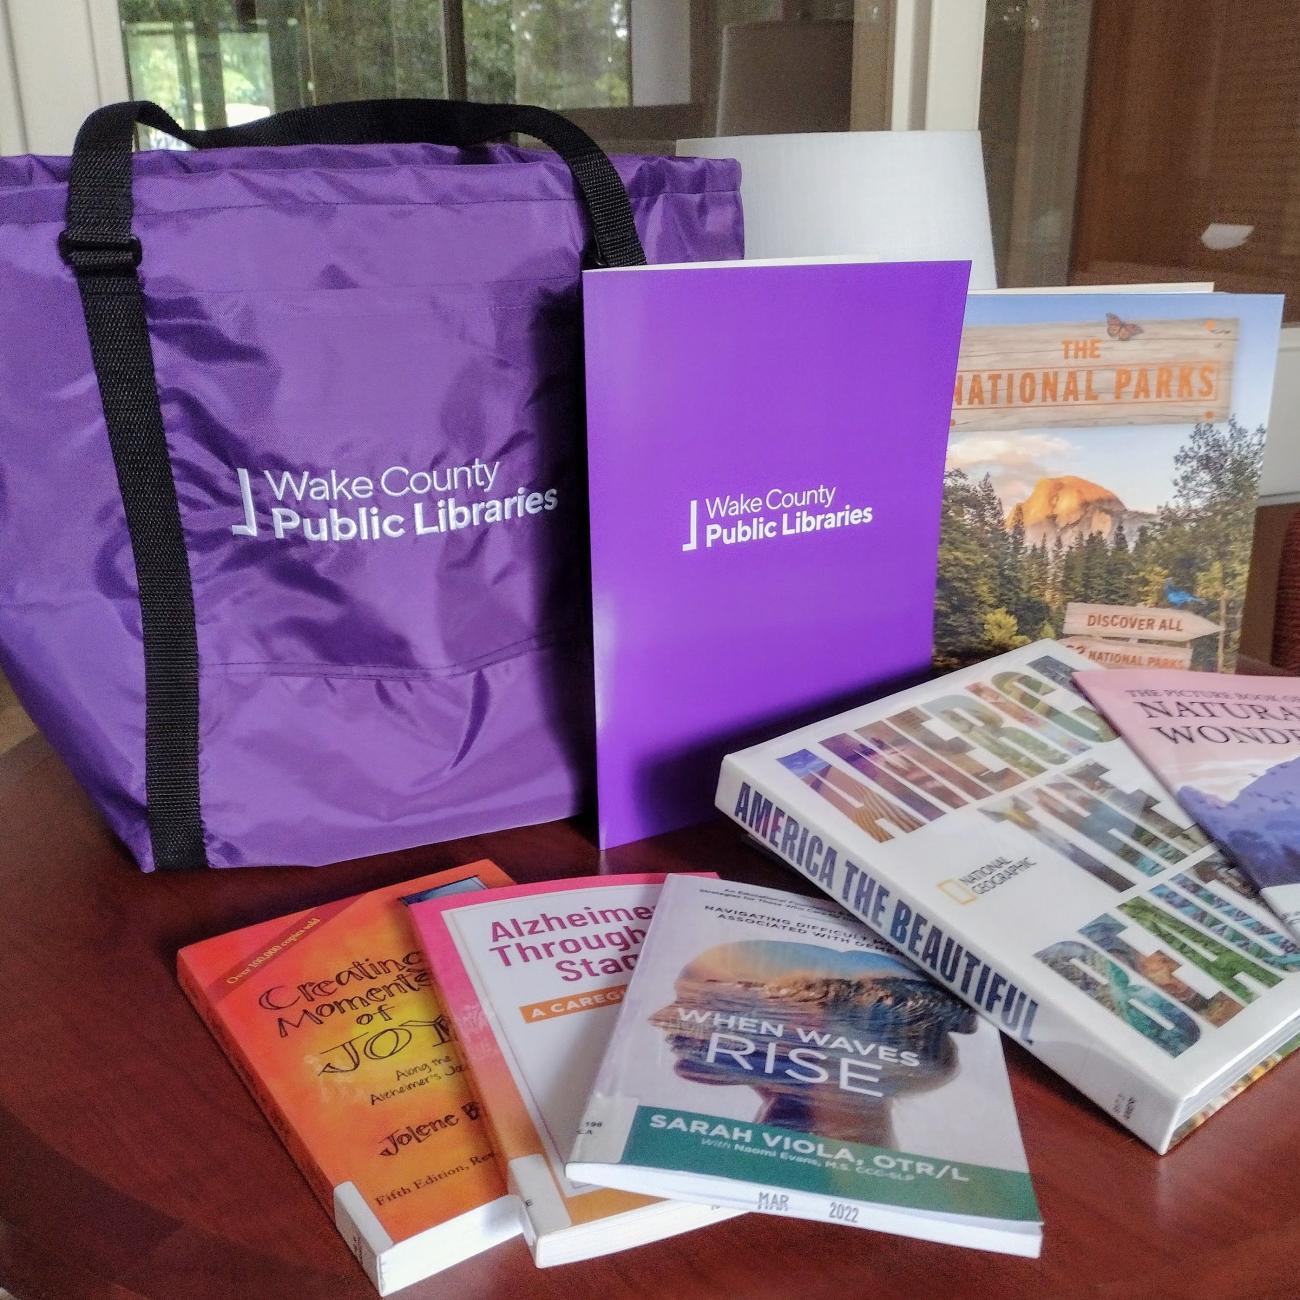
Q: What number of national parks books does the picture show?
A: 1